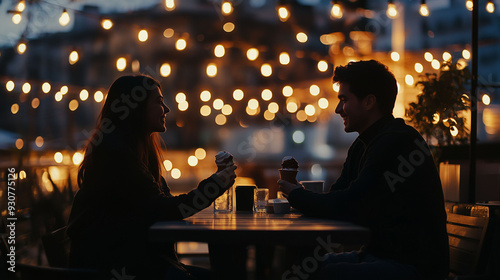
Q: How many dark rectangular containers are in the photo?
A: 1